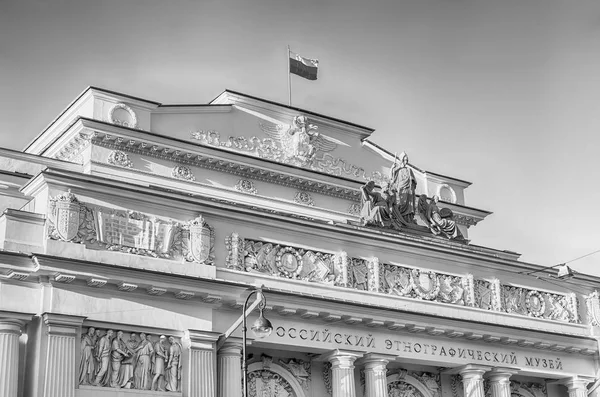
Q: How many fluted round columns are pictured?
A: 7